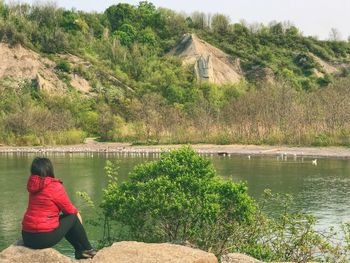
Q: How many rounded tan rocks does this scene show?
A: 3